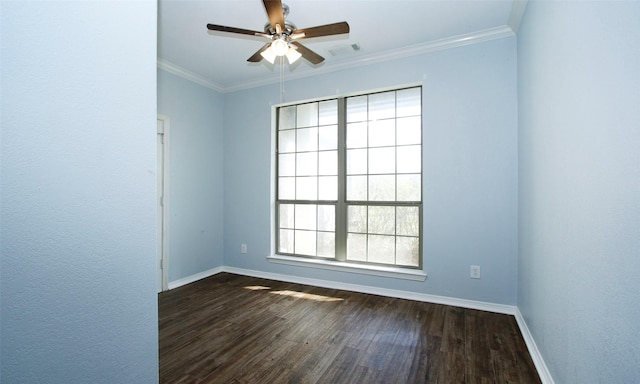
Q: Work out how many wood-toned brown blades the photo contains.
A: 5